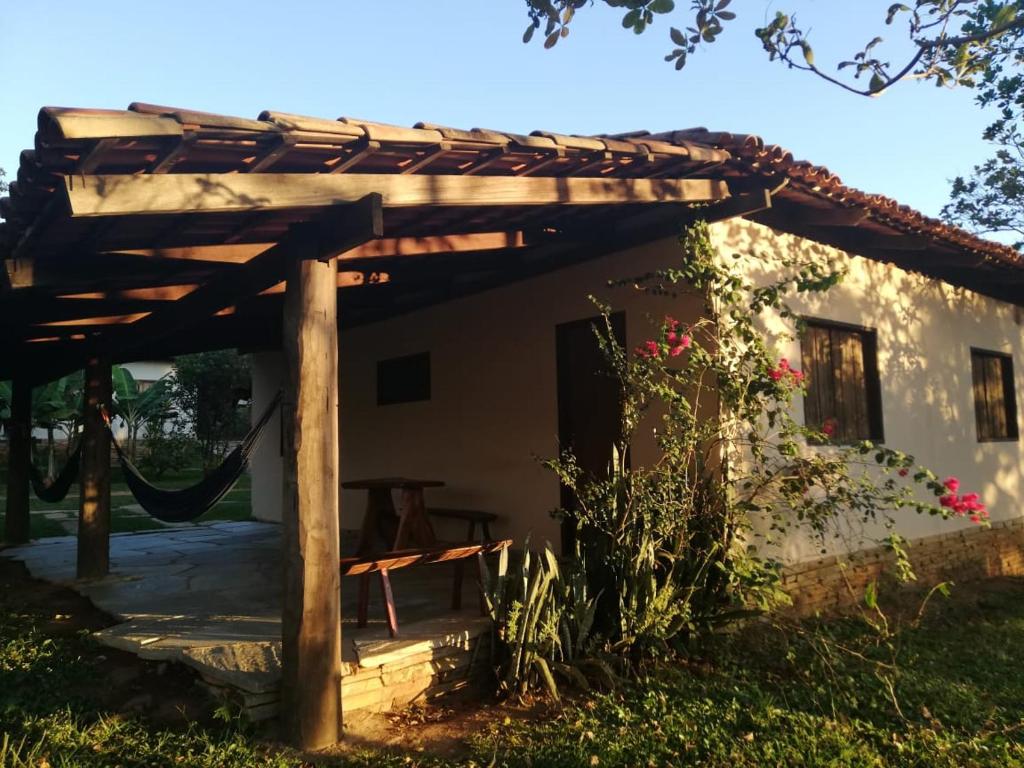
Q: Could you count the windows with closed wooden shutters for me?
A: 2